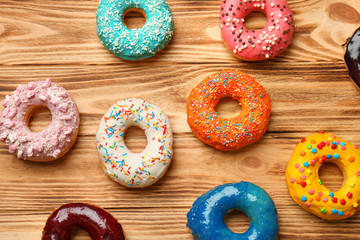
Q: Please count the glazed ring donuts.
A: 9